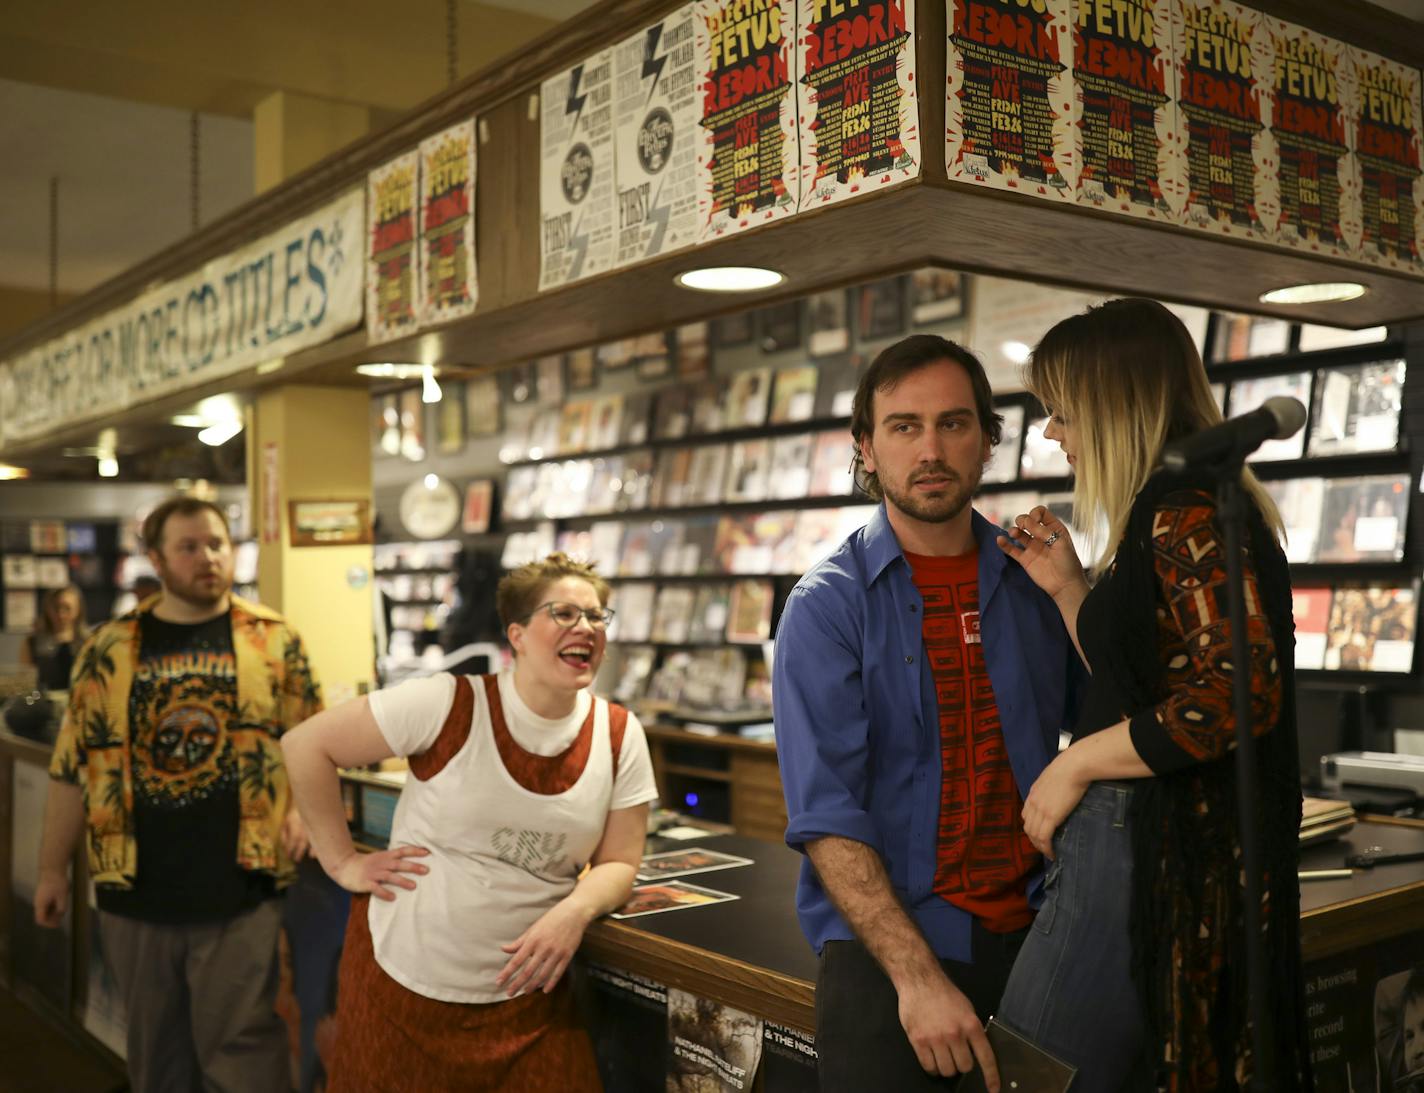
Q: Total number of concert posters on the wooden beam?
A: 11